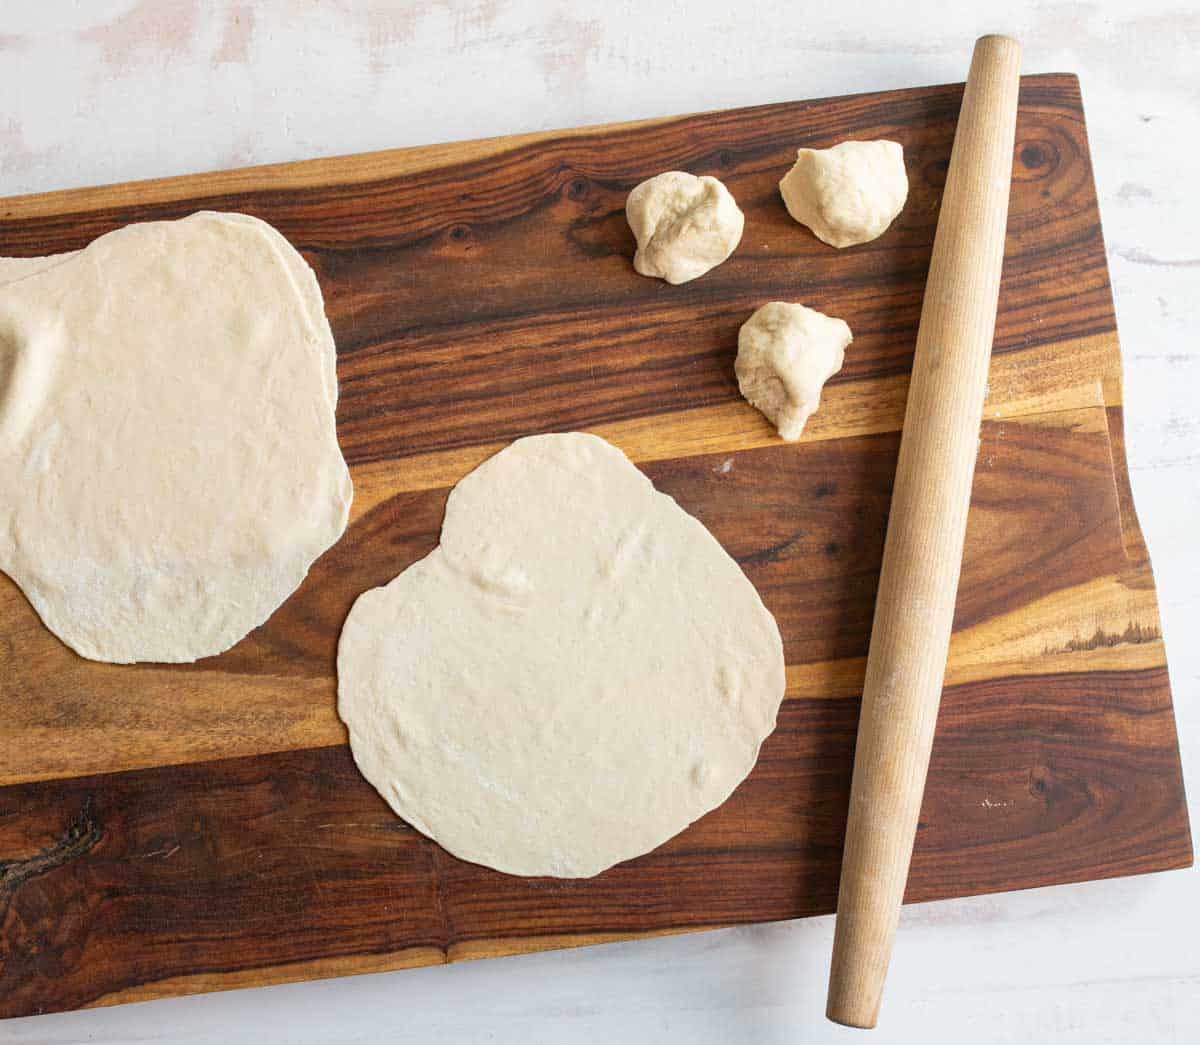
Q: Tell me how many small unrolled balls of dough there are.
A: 3